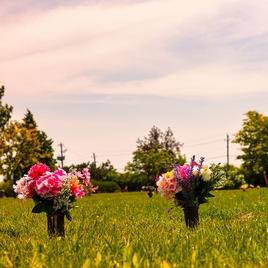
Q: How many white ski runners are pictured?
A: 0